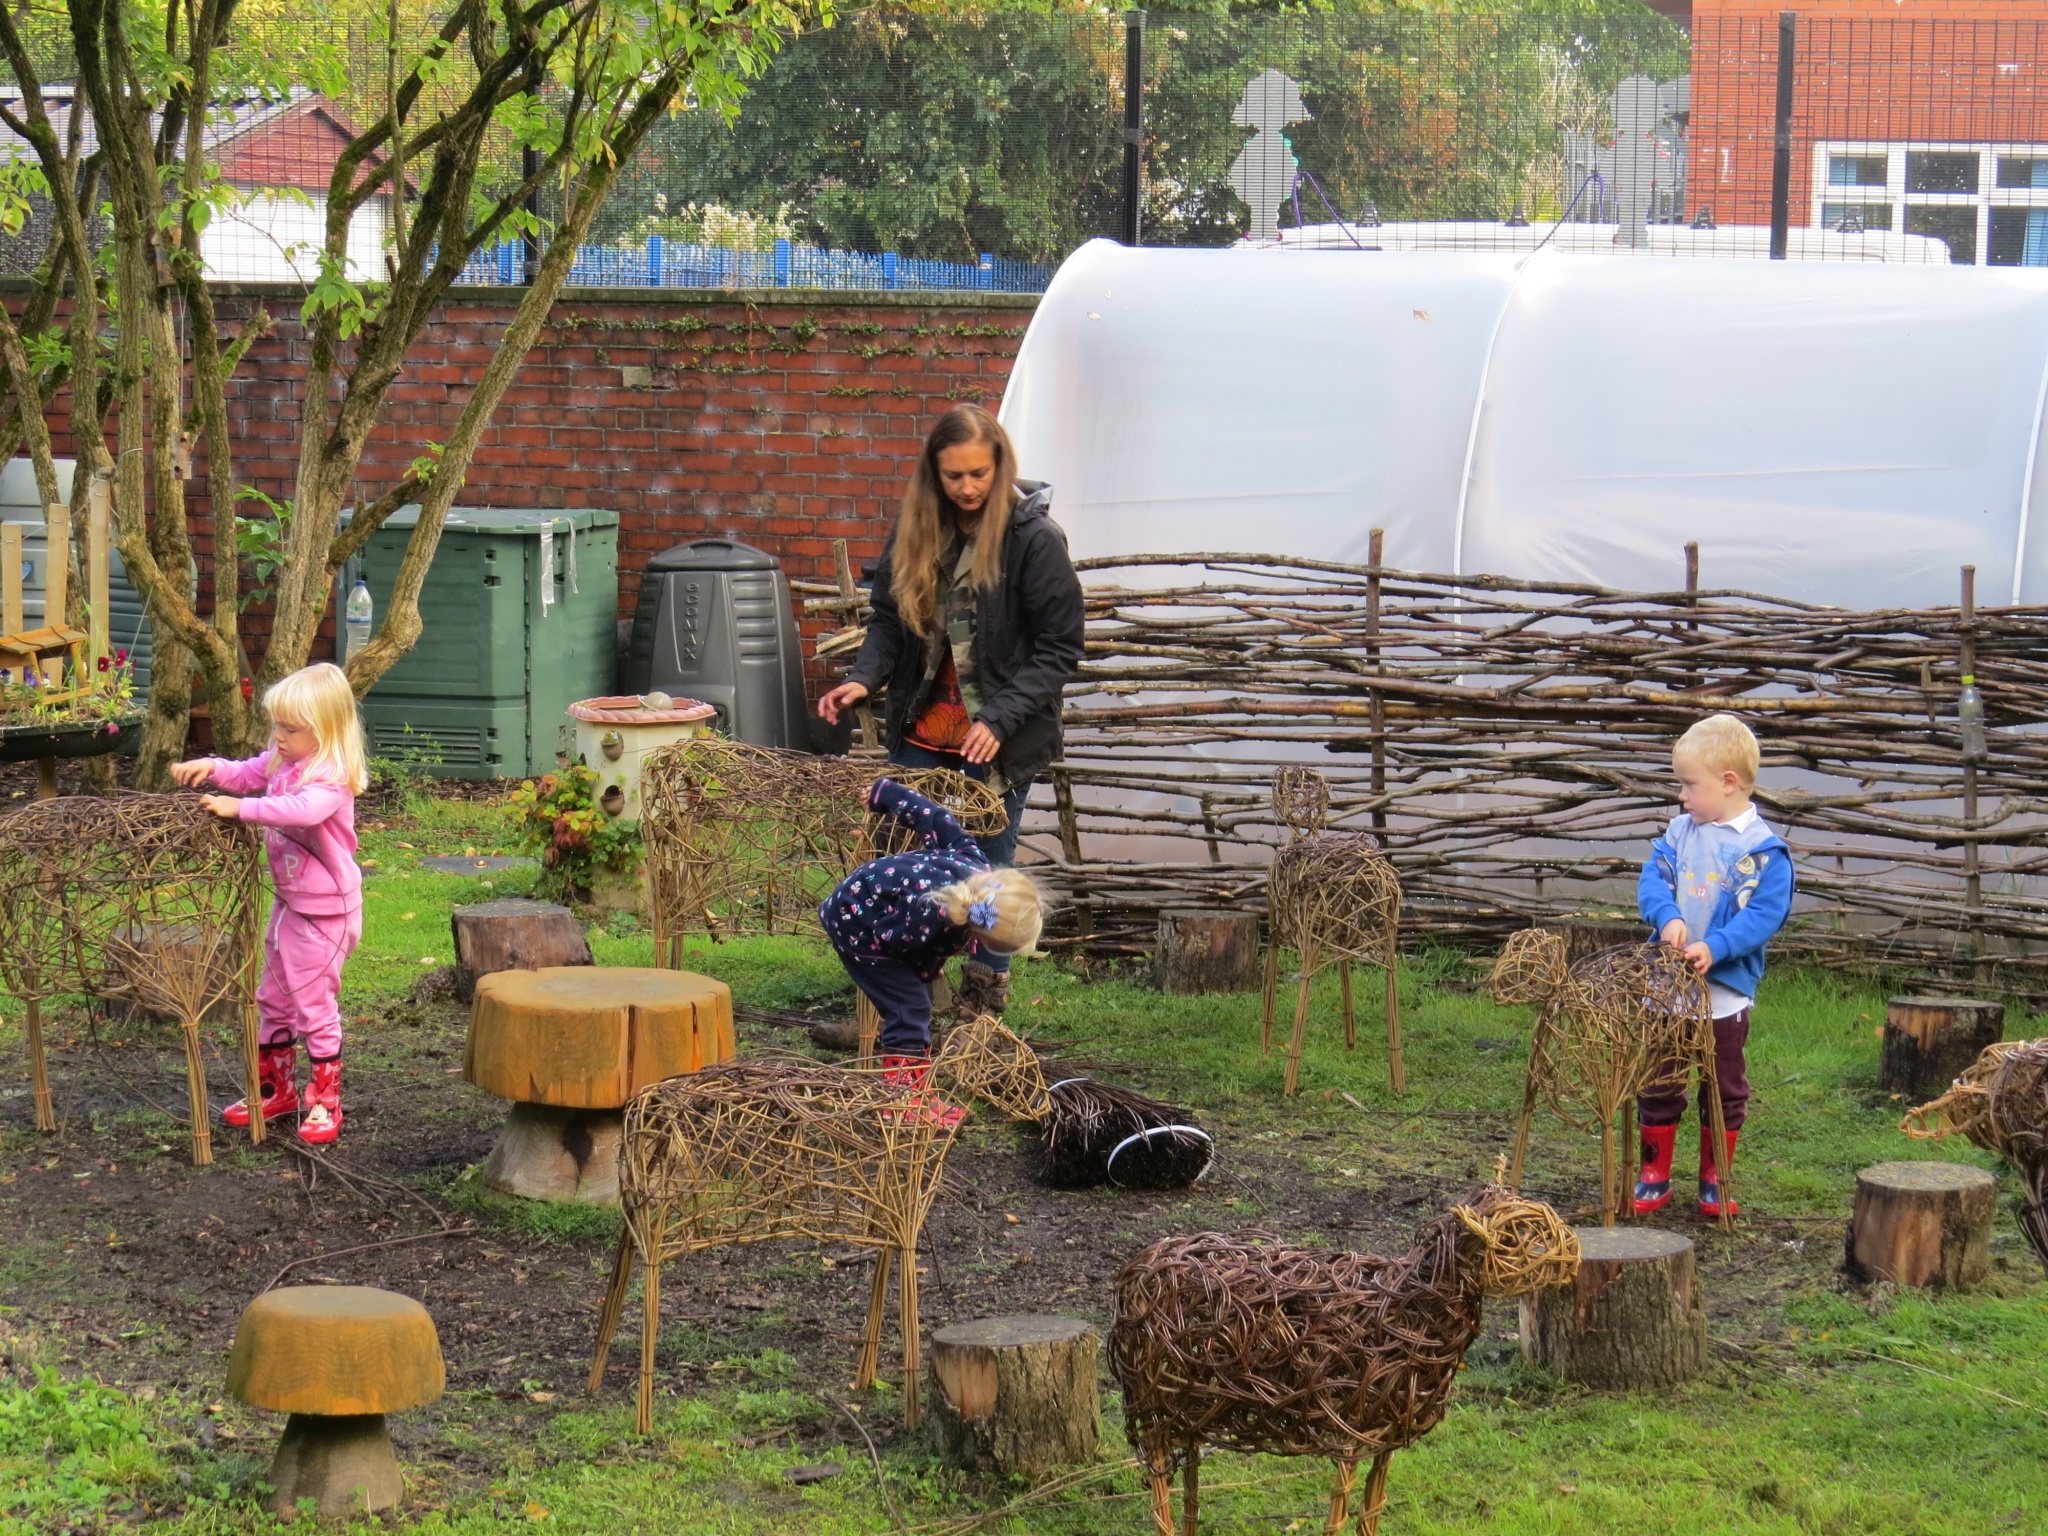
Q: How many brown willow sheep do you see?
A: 7